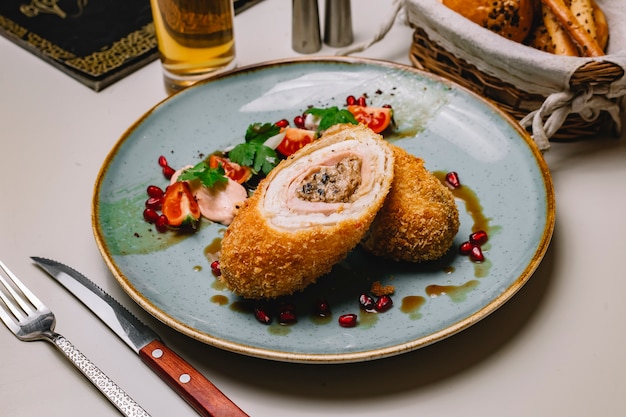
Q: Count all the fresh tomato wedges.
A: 4